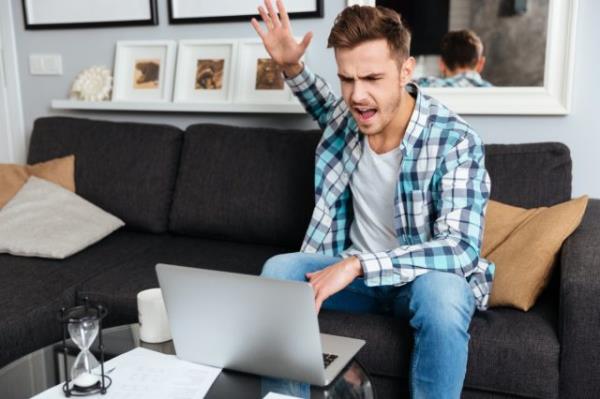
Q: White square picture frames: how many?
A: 3